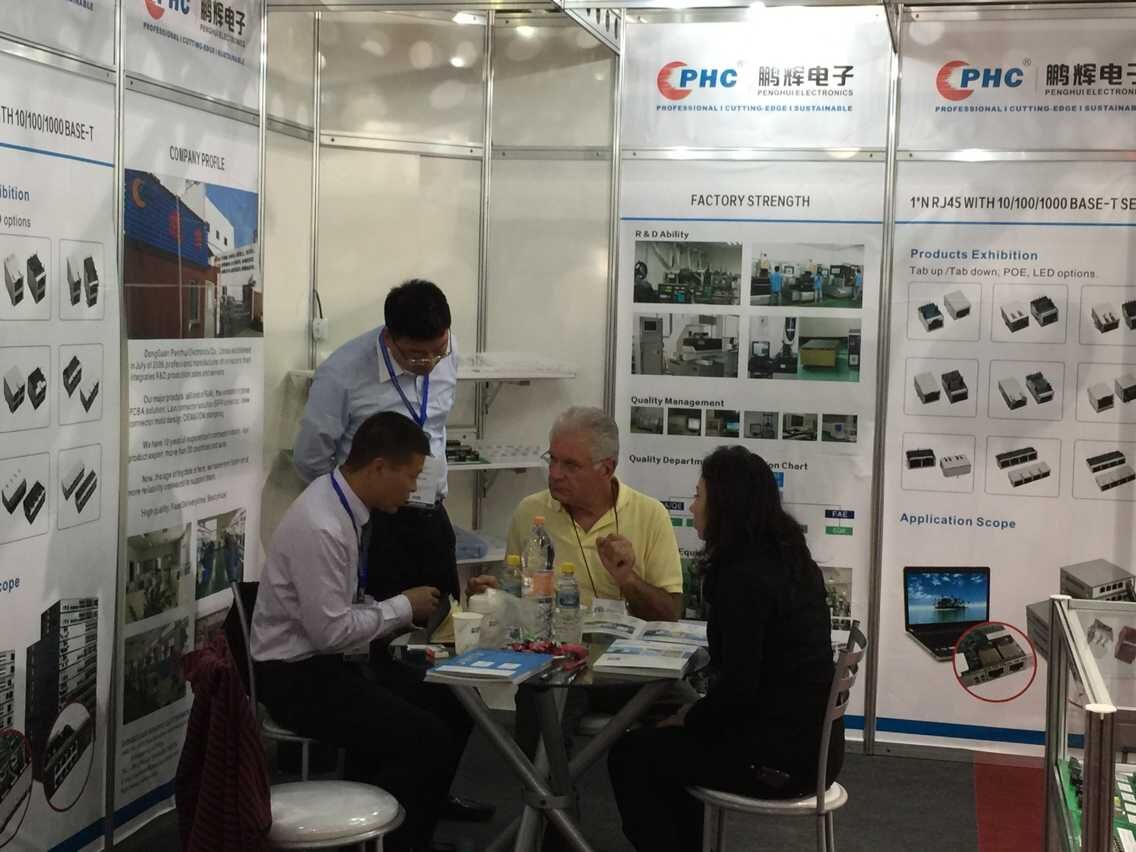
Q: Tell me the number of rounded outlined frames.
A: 15